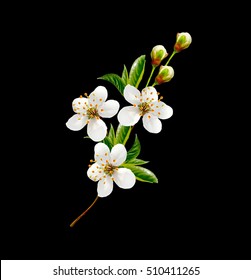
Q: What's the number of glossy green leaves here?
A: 9